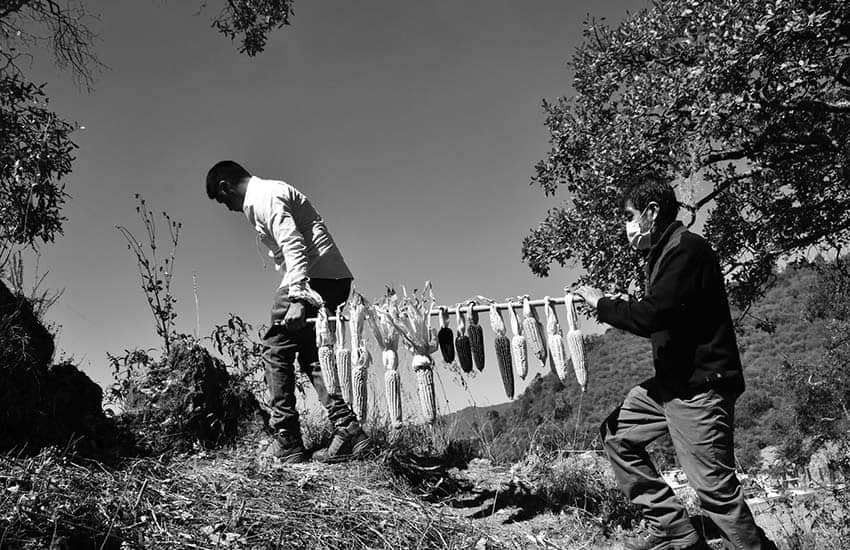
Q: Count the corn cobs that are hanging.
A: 13